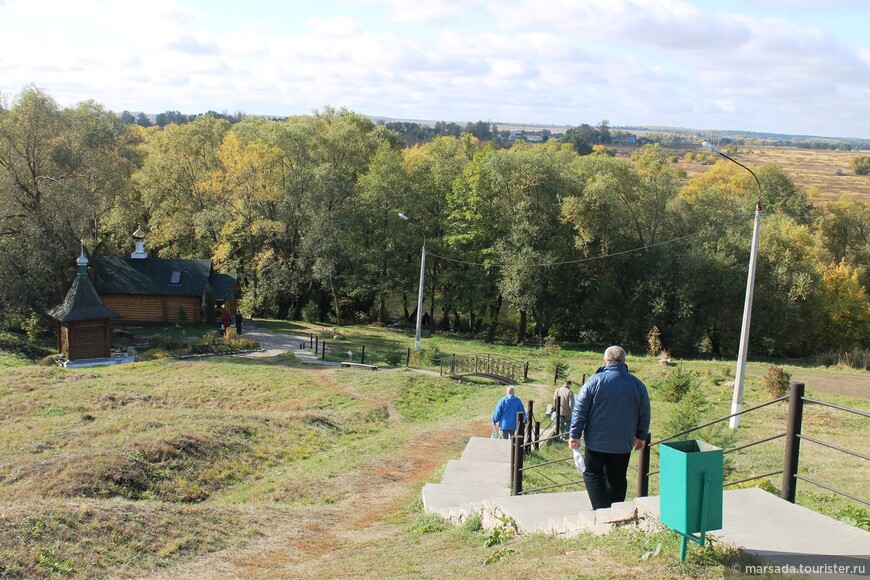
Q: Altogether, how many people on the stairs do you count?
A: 3